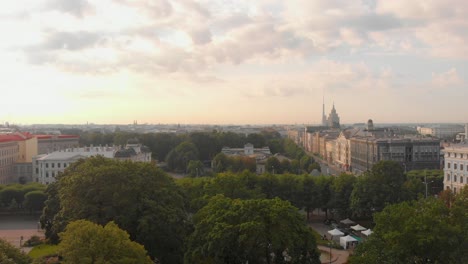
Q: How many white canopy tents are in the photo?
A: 5